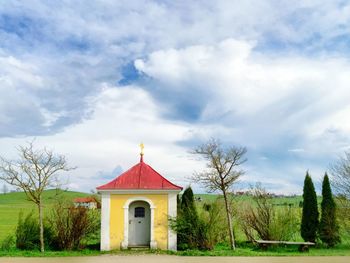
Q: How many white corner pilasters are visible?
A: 2